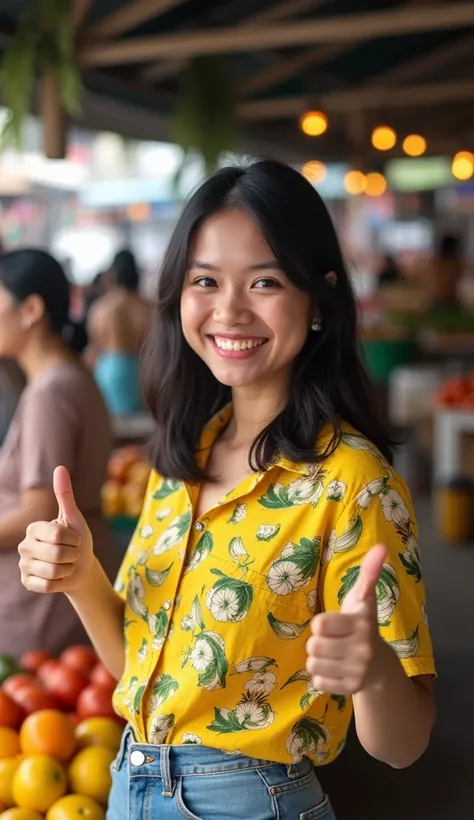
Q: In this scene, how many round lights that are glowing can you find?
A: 7